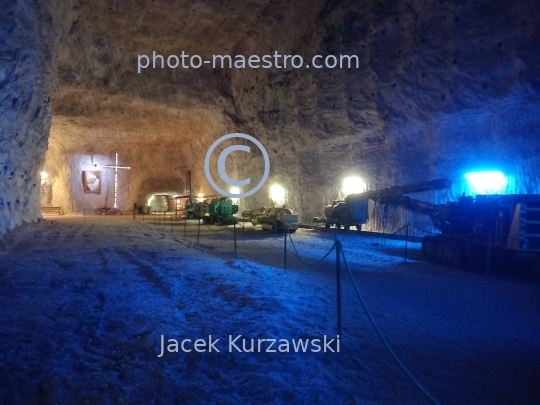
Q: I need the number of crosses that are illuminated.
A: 1